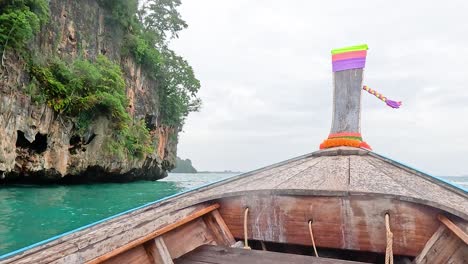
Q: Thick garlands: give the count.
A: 1